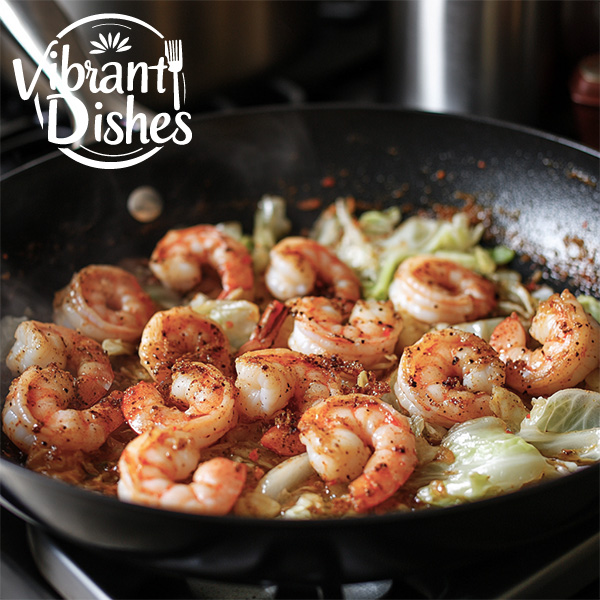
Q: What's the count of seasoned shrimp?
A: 14